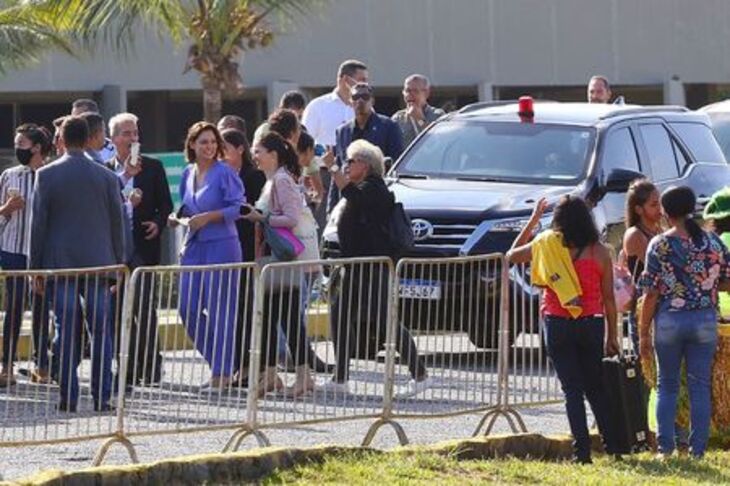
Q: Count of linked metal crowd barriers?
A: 5